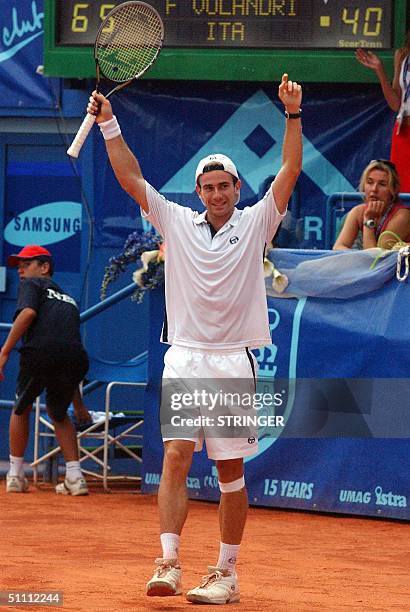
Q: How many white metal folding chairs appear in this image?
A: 1